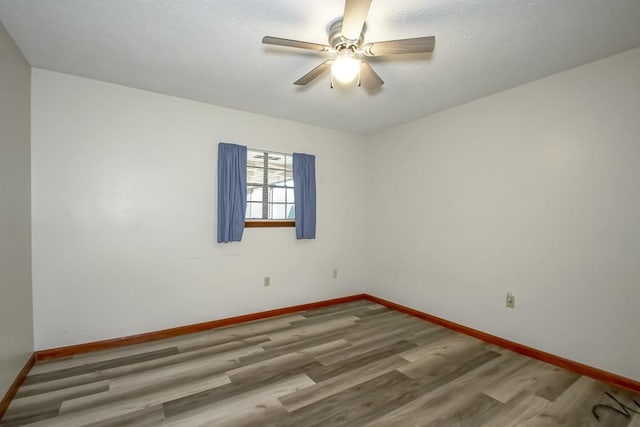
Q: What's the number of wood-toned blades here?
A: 5